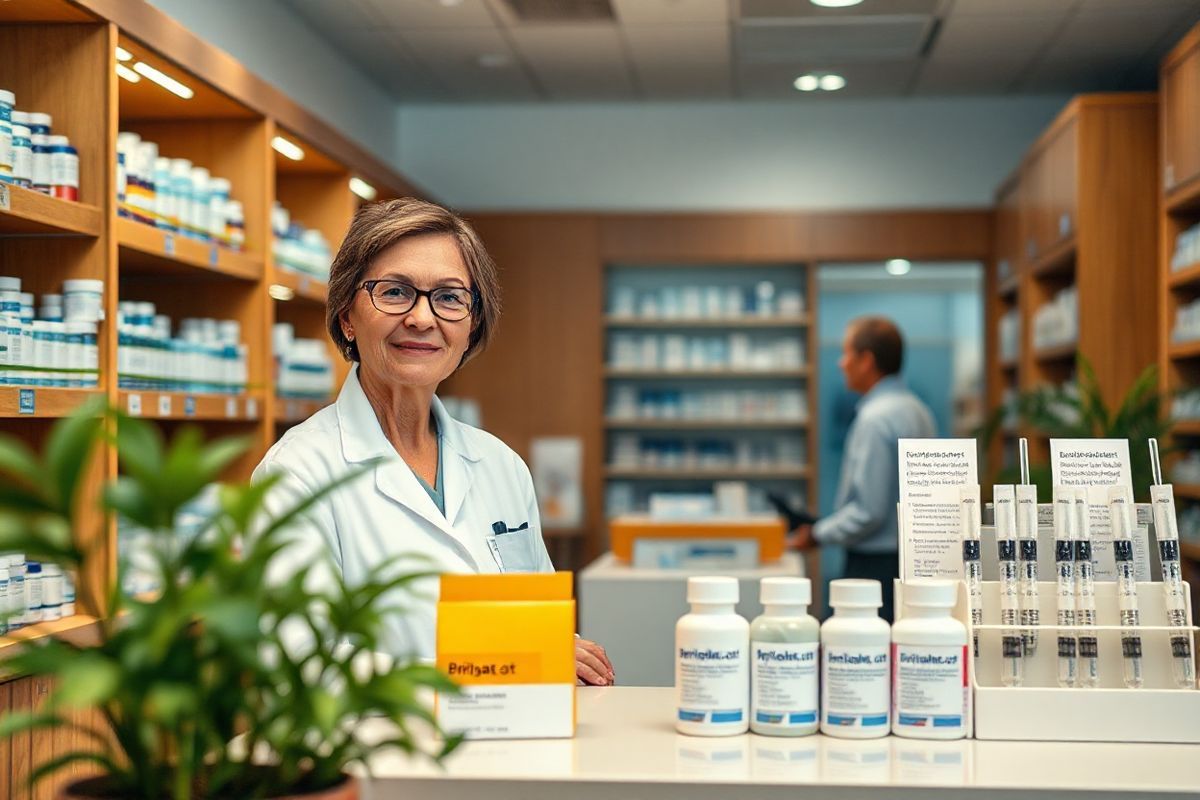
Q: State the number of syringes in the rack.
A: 7